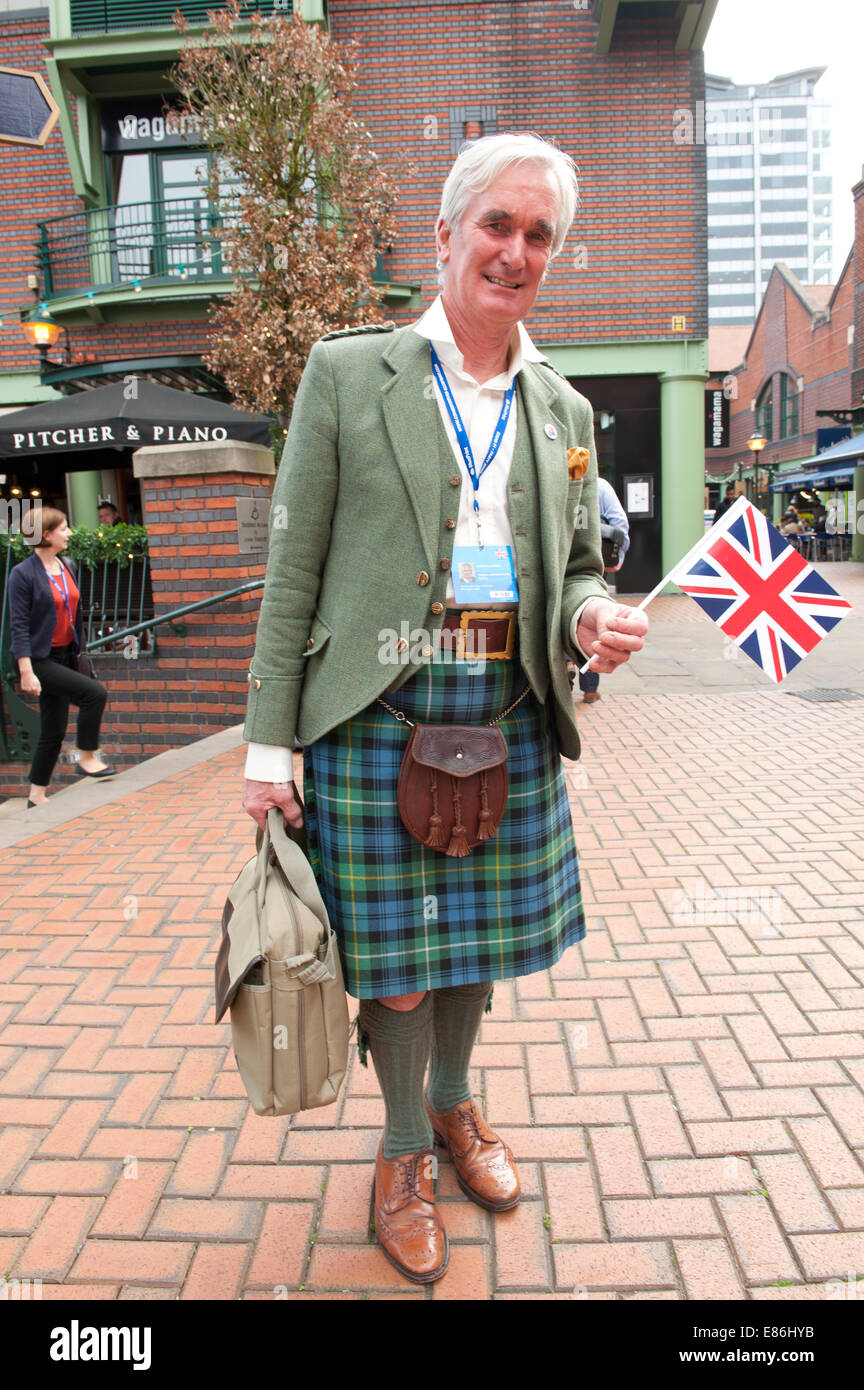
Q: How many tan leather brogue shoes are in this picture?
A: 2